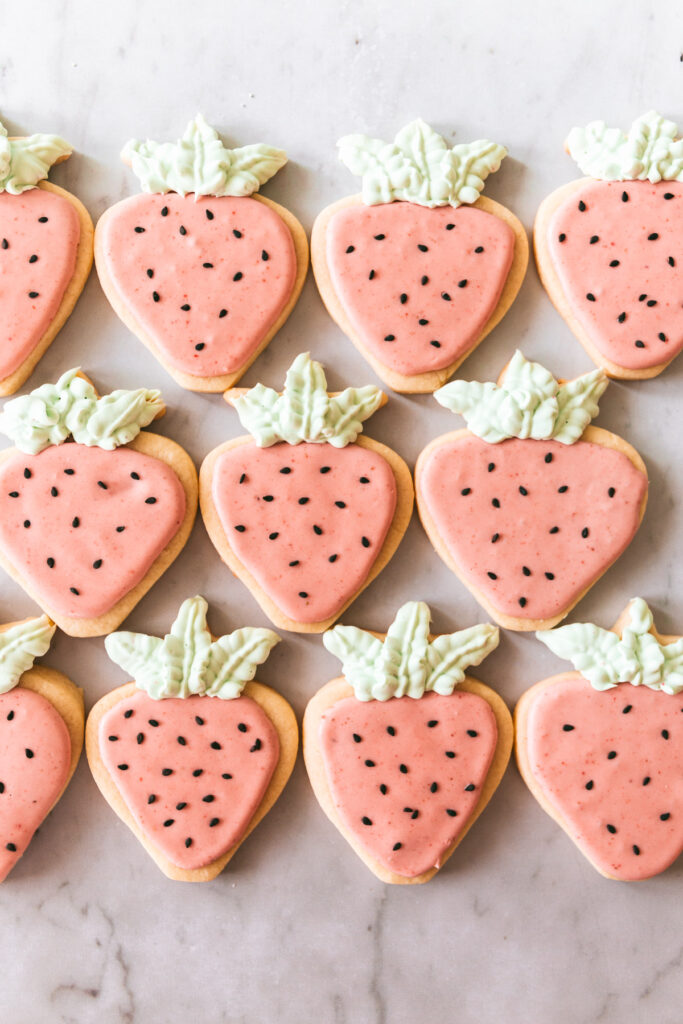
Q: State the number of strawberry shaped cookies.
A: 11